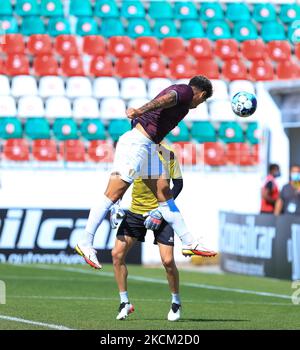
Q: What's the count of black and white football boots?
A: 2